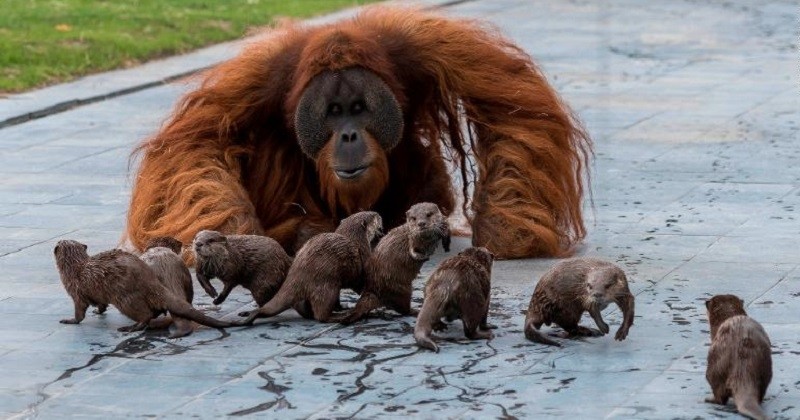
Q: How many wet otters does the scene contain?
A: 8